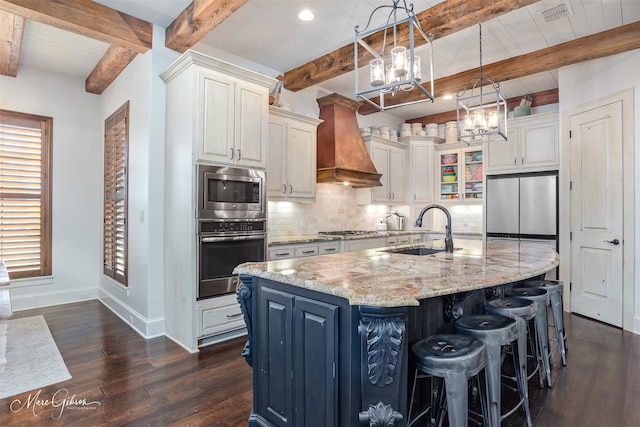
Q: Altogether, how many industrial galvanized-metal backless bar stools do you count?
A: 5